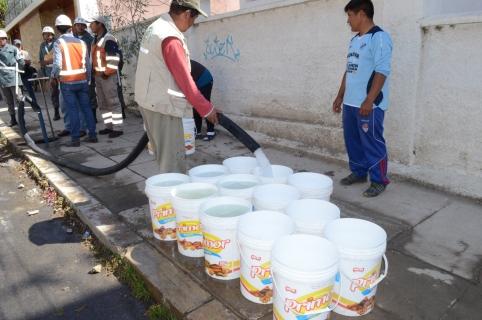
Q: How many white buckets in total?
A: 14